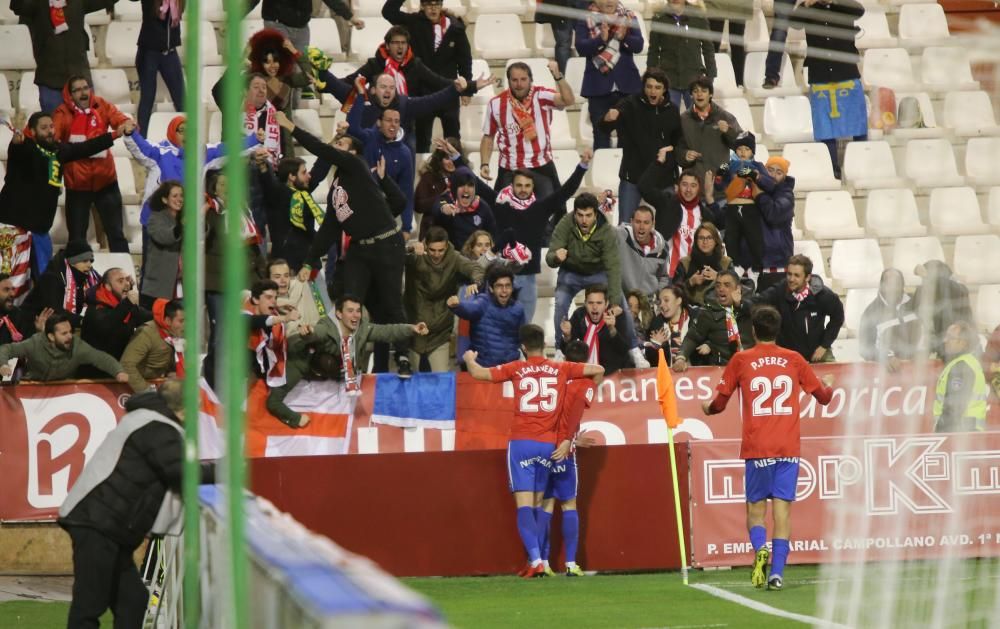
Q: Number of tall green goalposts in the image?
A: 2